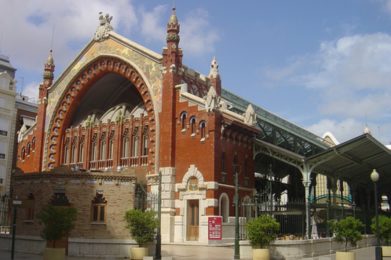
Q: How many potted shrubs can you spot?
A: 5